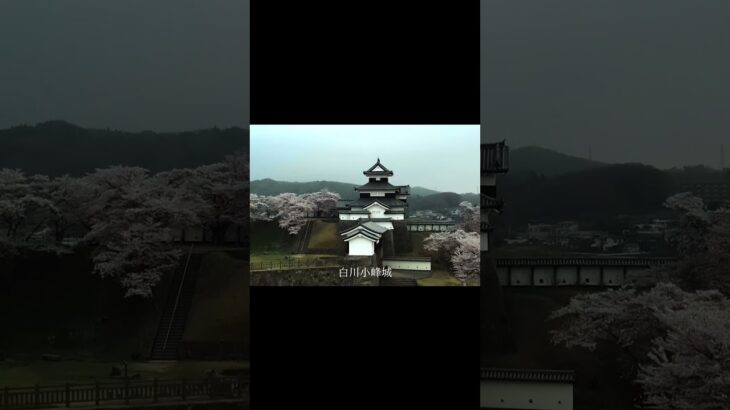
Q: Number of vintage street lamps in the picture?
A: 0